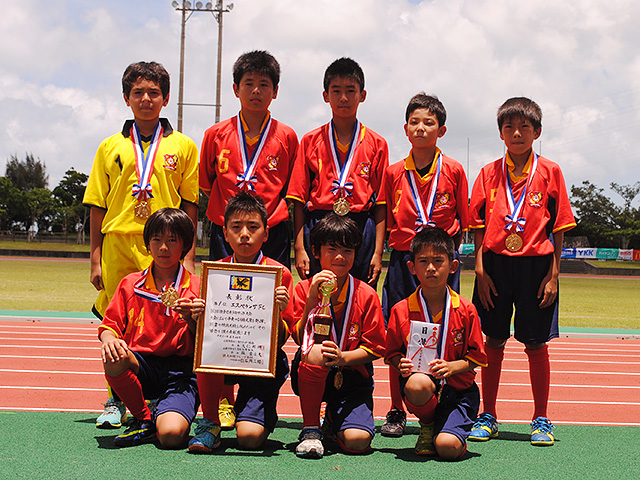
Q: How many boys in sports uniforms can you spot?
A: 9